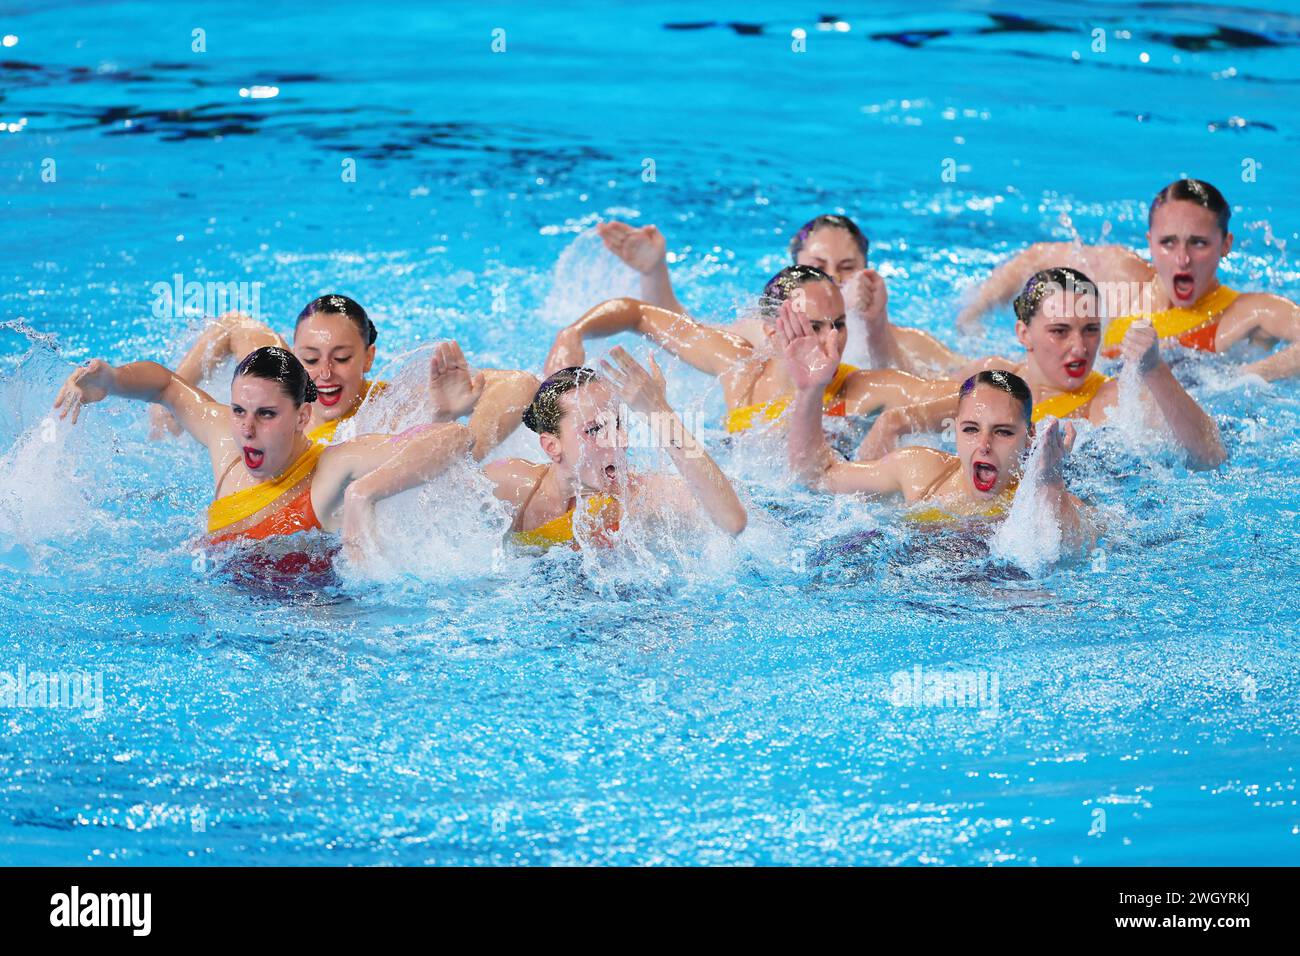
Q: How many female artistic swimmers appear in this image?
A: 8